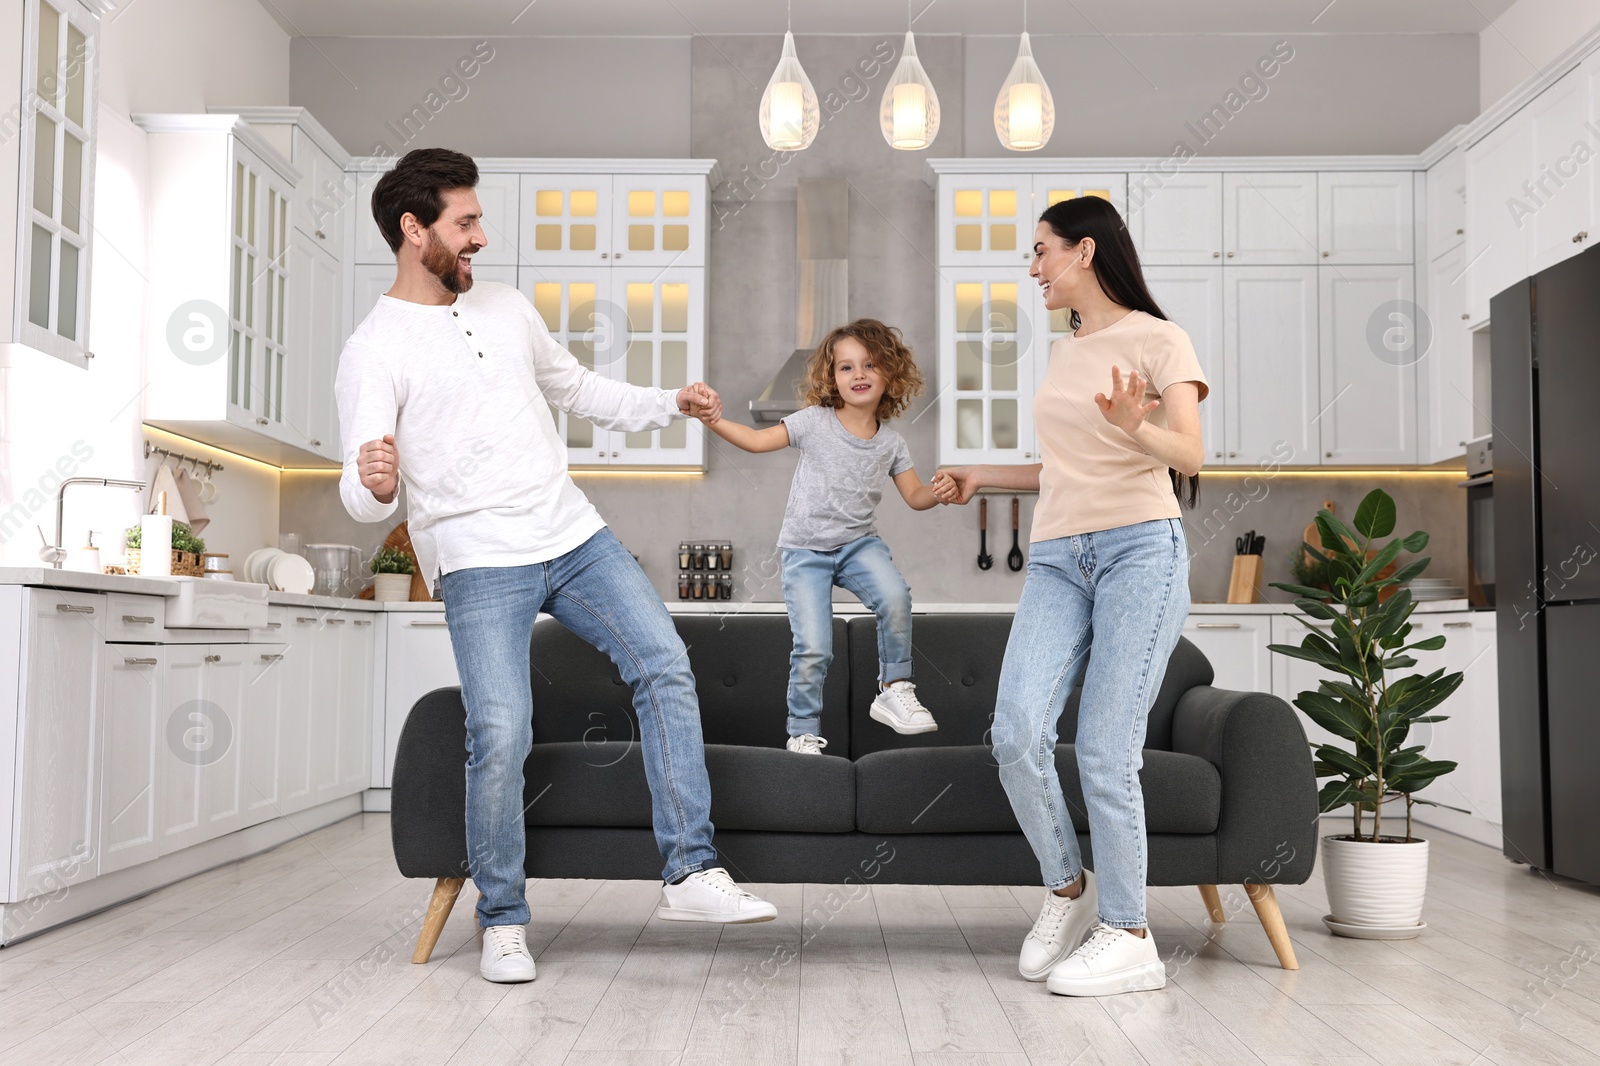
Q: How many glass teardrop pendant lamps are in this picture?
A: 3